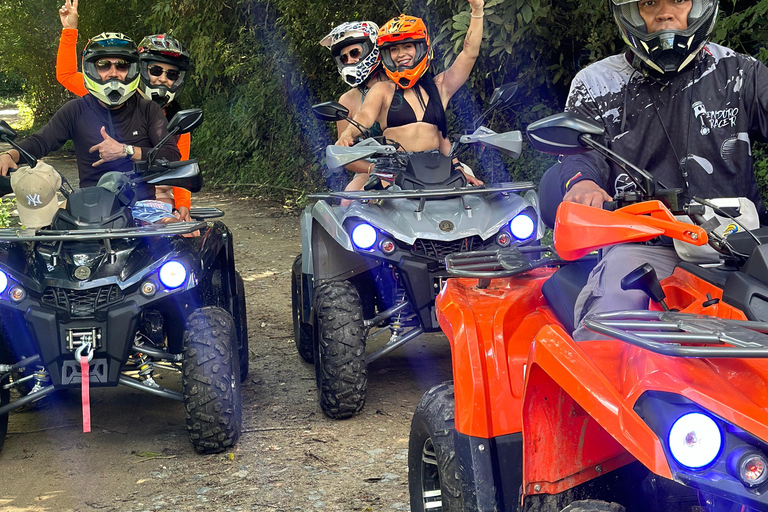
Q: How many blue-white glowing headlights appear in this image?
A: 5